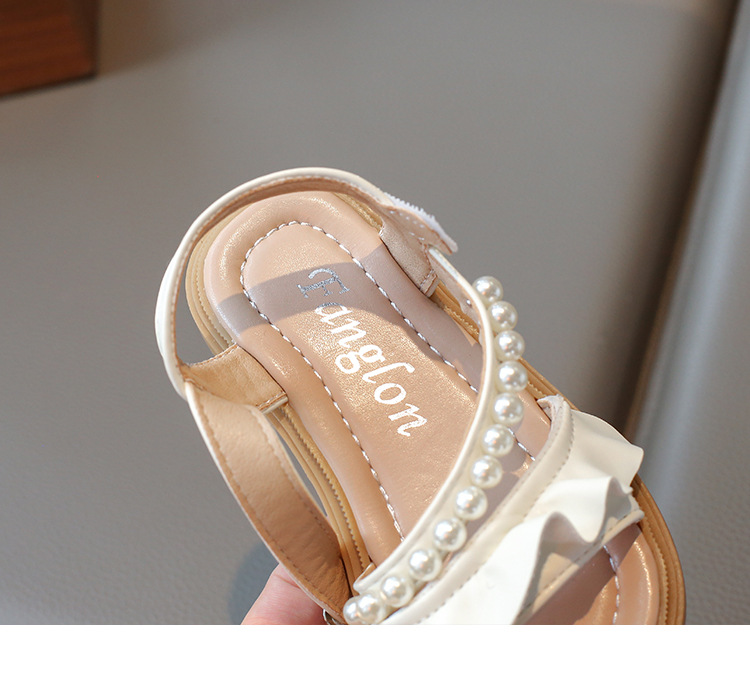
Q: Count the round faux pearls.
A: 13